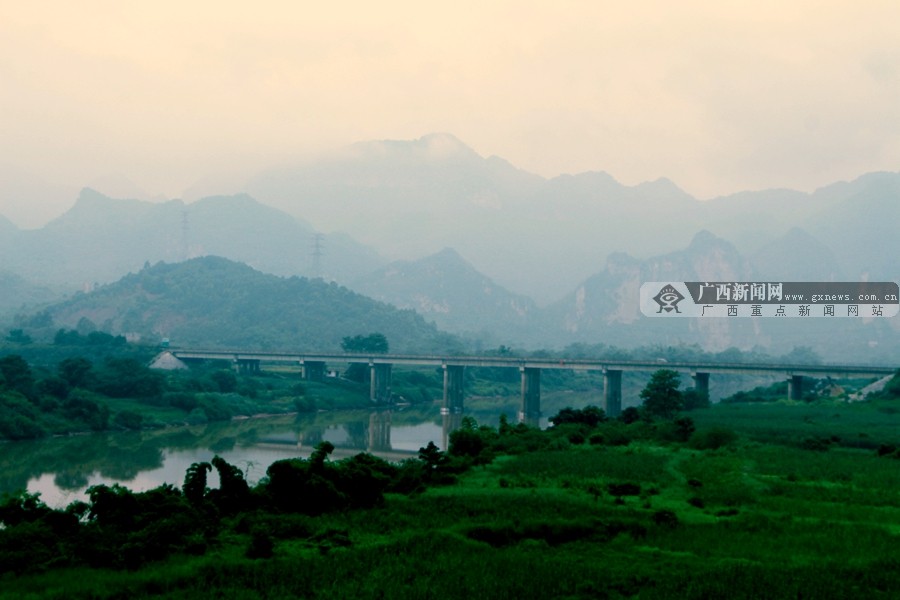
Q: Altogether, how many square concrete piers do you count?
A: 8